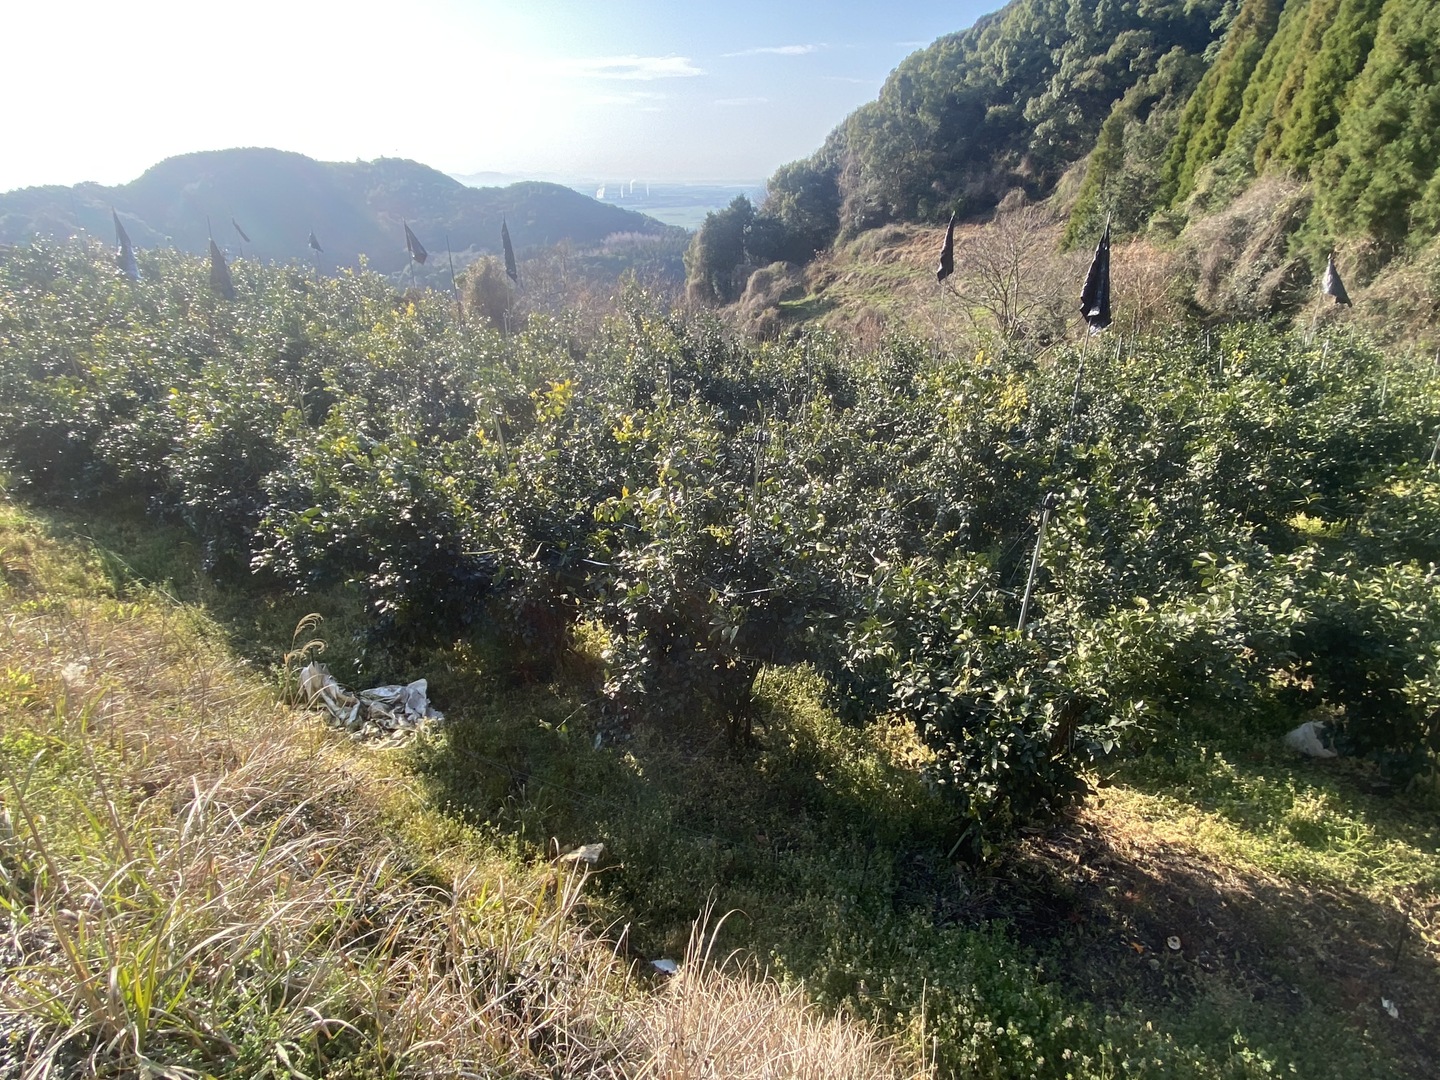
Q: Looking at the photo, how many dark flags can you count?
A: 9